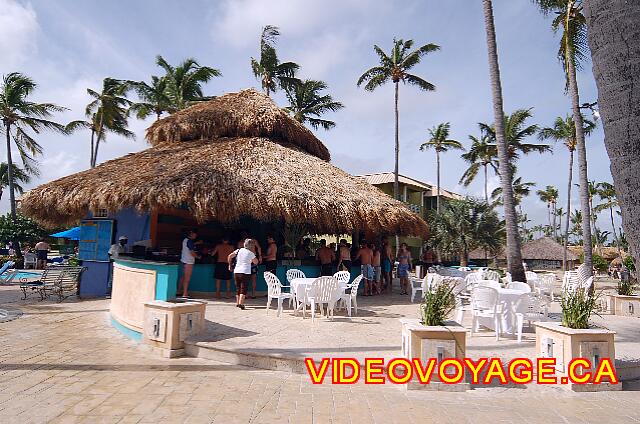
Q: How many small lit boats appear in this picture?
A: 0